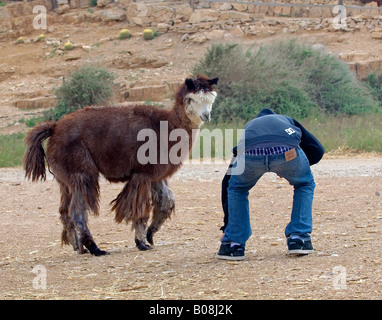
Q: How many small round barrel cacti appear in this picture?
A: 5